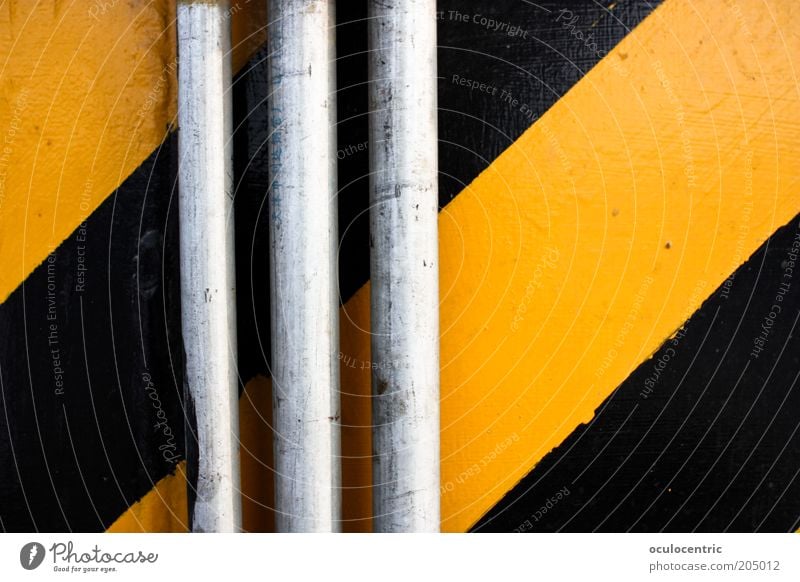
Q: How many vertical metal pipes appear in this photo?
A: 3